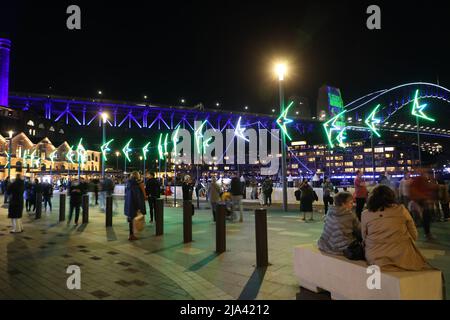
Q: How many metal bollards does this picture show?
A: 8